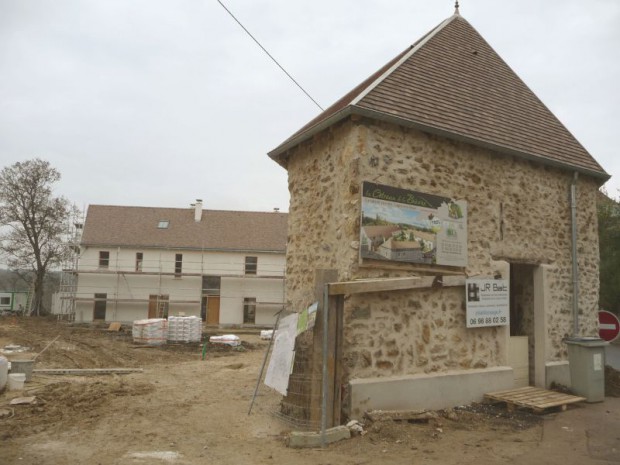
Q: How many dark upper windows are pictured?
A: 4